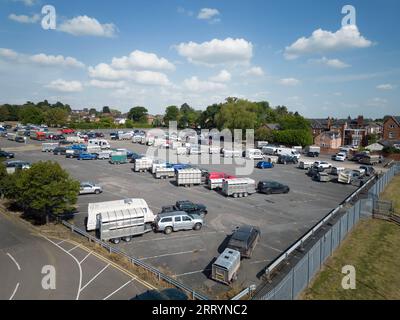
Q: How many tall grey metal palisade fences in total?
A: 1